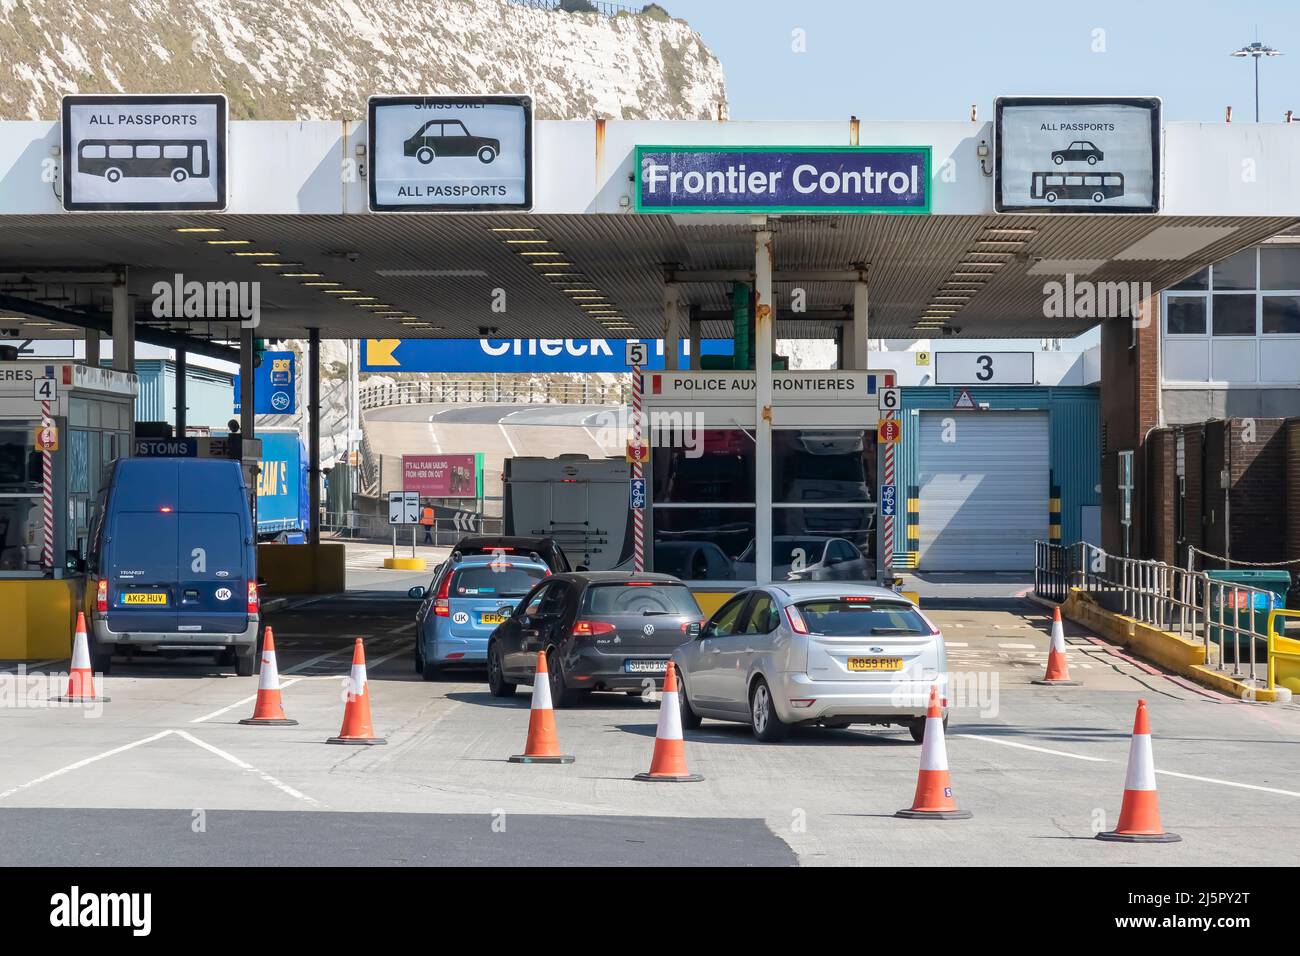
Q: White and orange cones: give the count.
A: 8